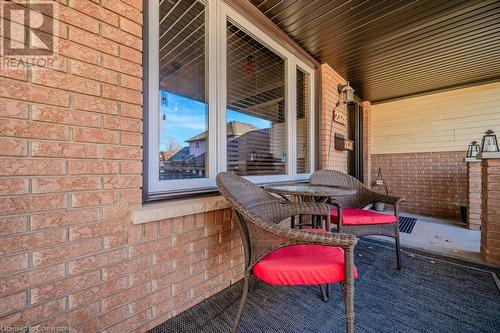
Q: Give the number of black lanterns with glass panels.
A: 2